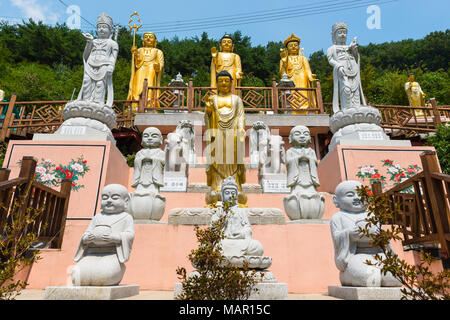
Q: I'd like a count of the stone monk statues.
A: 4